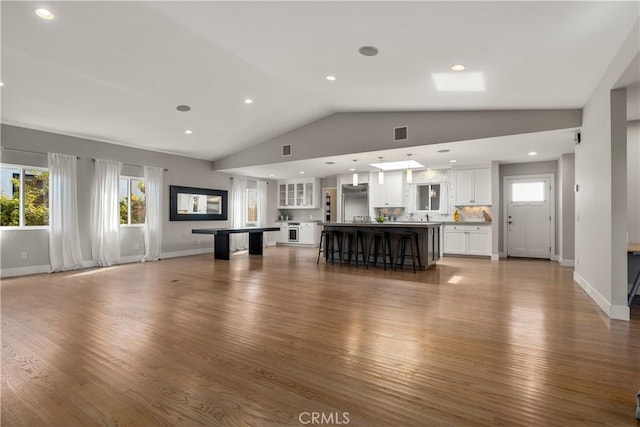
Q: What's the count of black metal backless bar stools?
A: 4